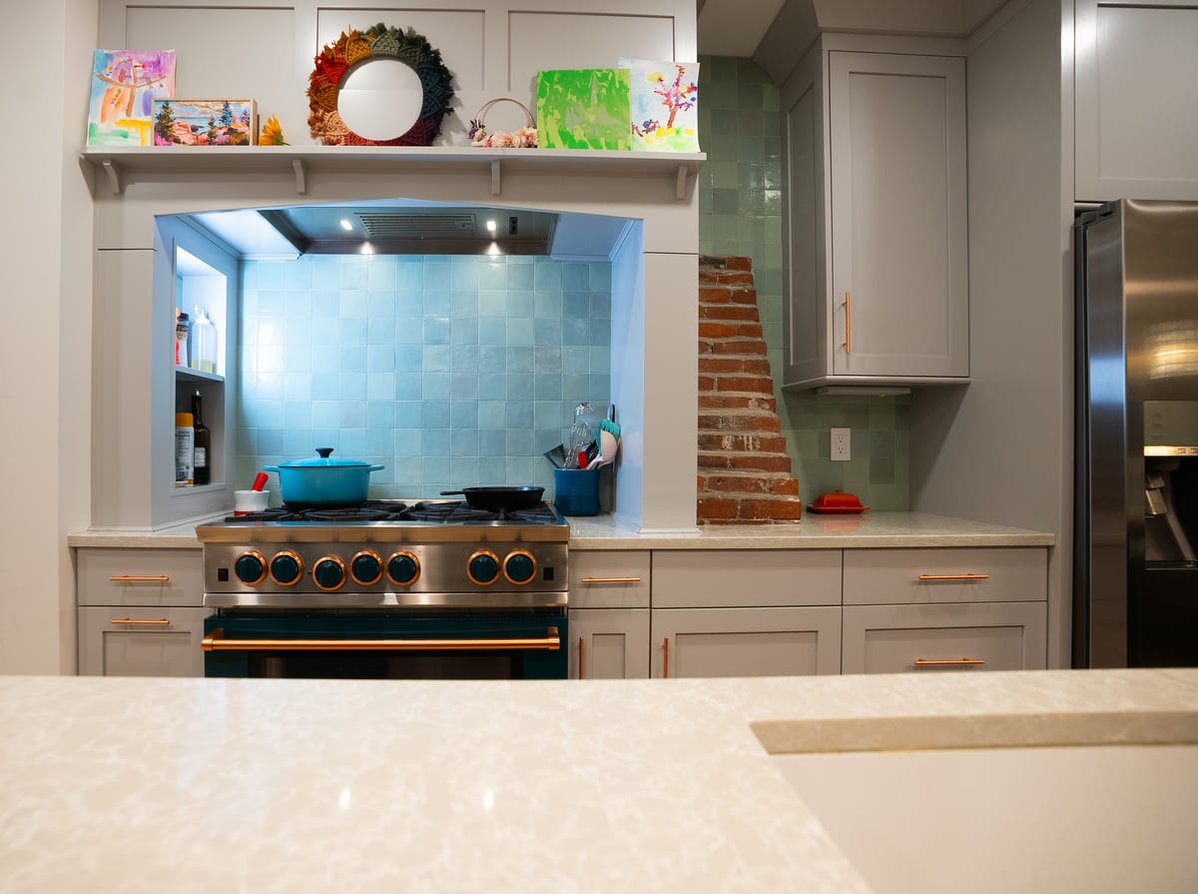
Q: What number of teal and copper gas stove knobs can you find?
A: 7